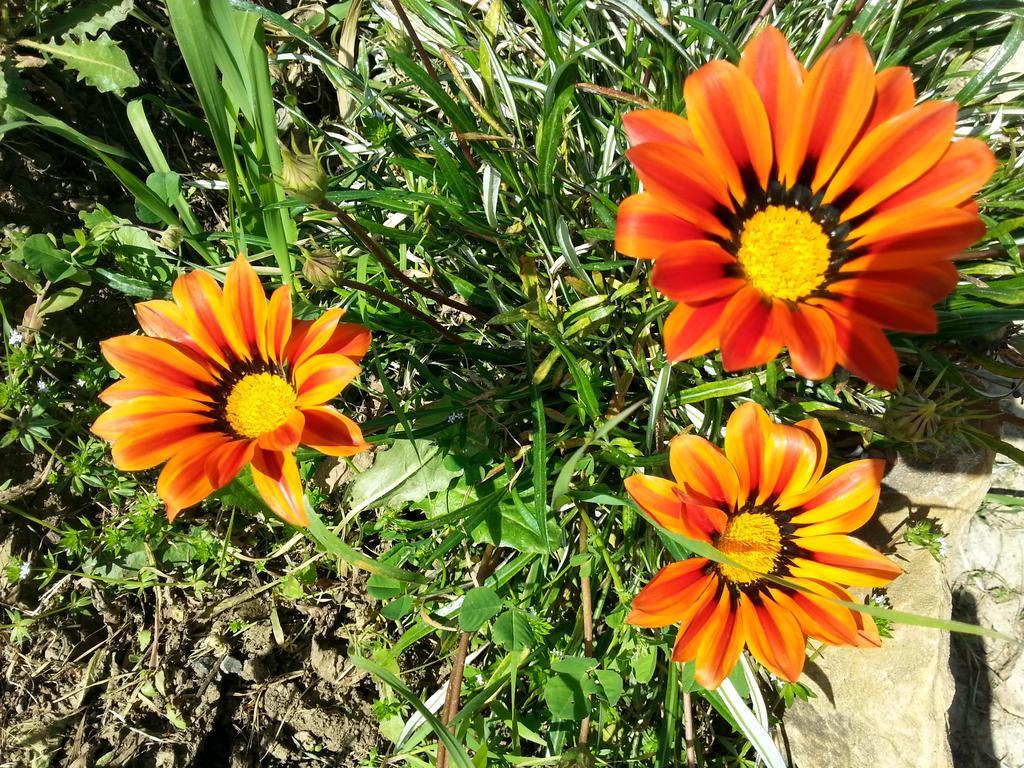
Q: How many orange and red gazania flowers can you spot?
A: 3